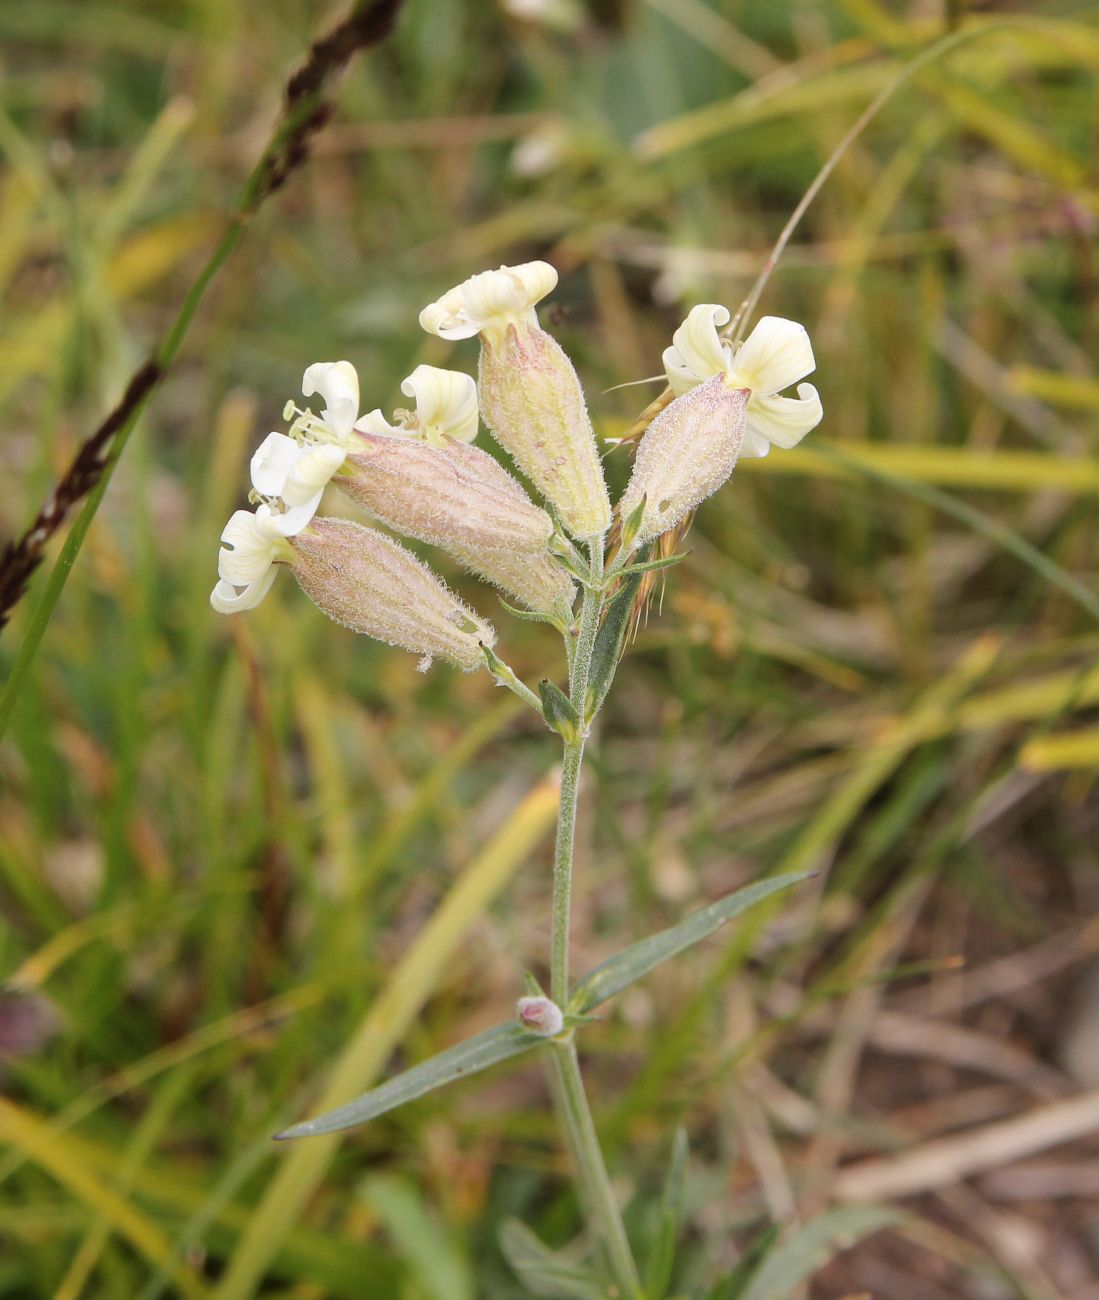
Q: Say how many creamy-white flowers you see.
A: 5